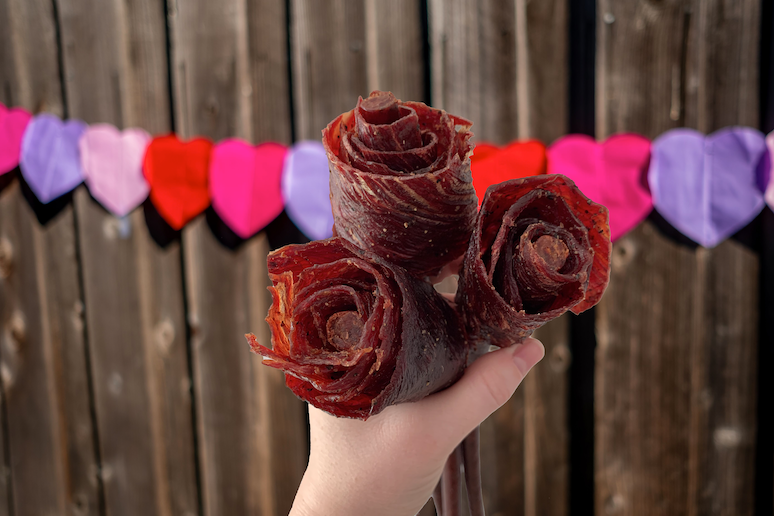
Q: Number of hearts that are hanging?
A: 10